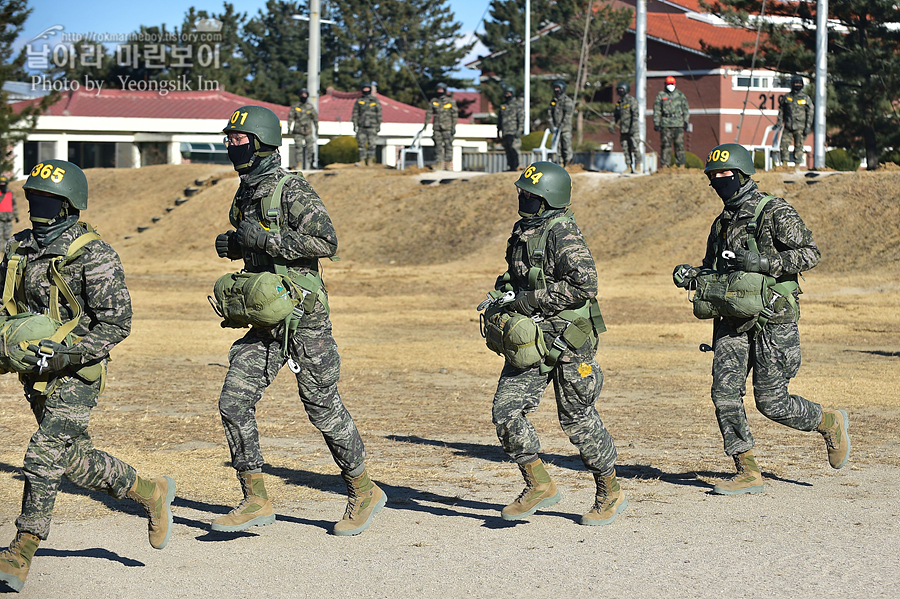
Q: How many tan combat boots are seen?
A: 8